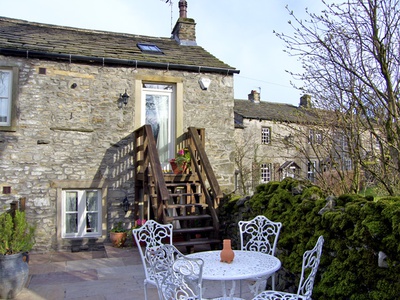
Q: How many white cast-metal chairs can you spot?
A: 4